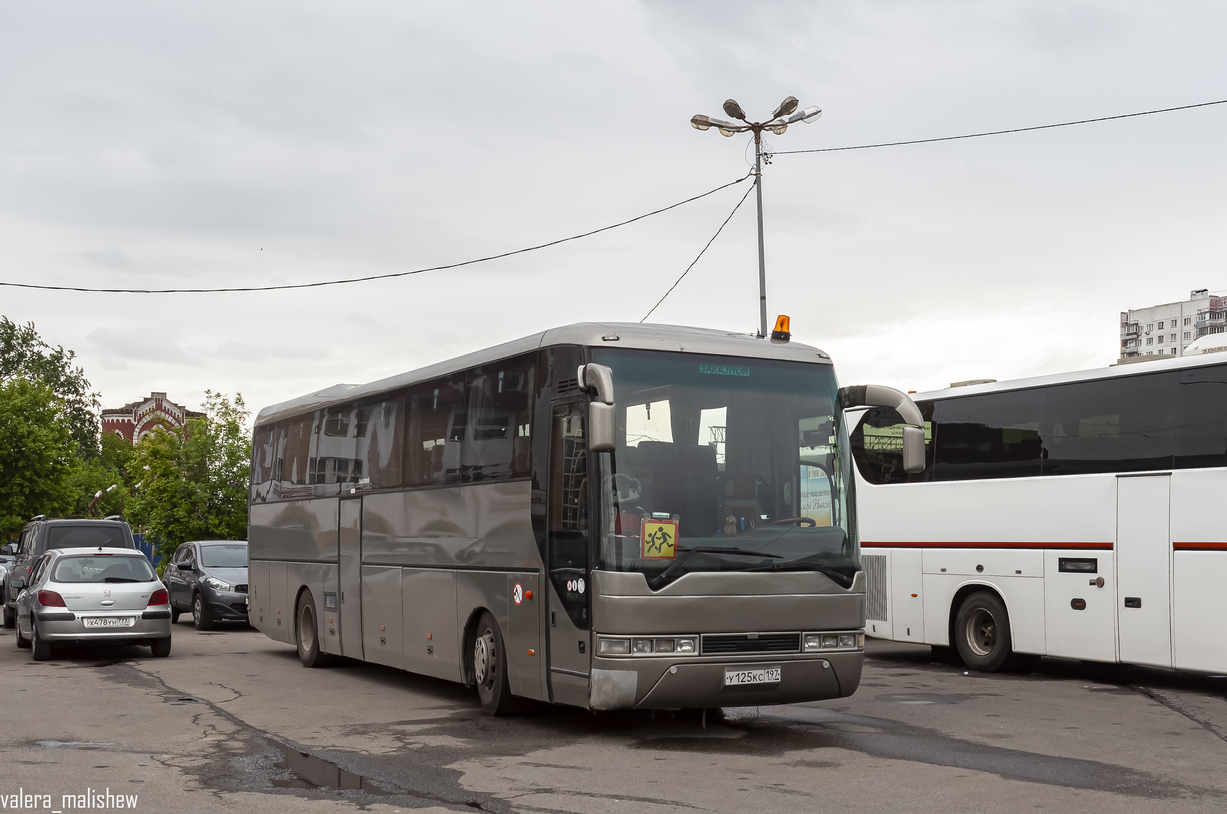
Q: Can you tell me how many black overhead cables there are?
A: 3